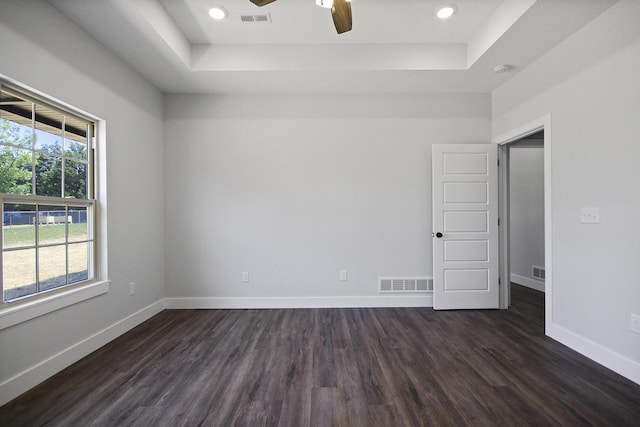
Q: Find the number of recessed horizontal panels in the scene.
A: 5